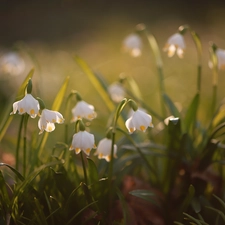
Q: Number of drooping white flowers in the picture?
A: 11